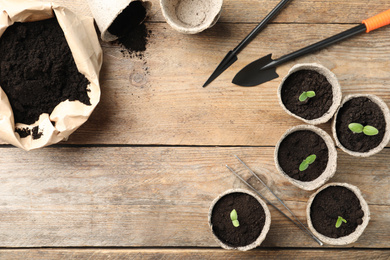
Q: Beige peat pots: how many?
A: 7